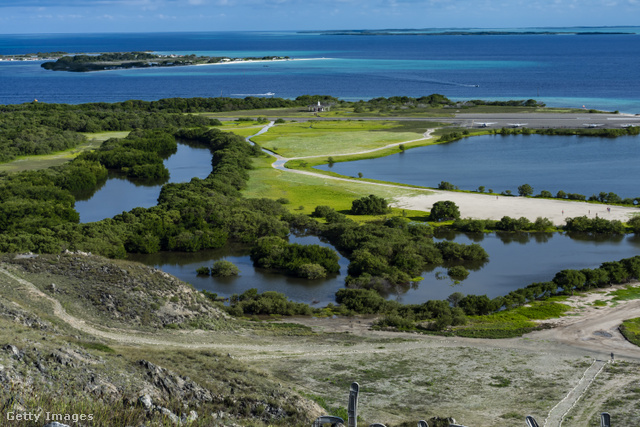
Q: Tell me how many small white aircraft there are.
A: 4